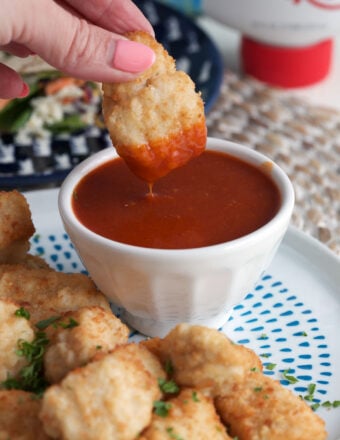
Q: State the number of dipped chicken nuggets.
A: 1